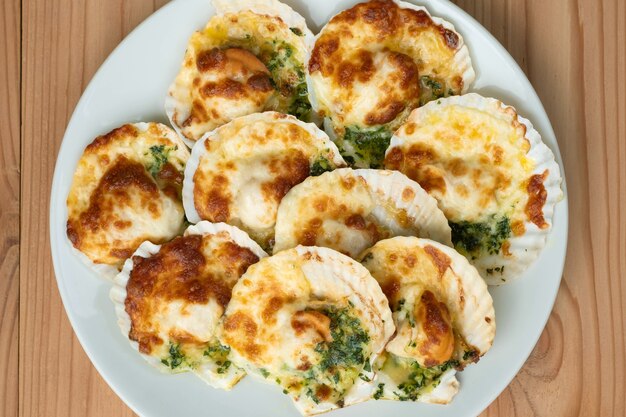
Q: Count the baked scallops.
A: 9